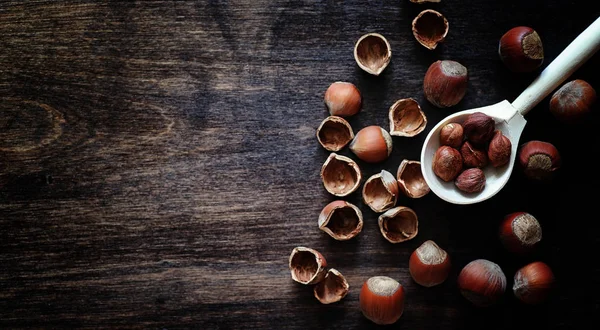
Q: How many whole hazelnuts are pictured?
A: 11